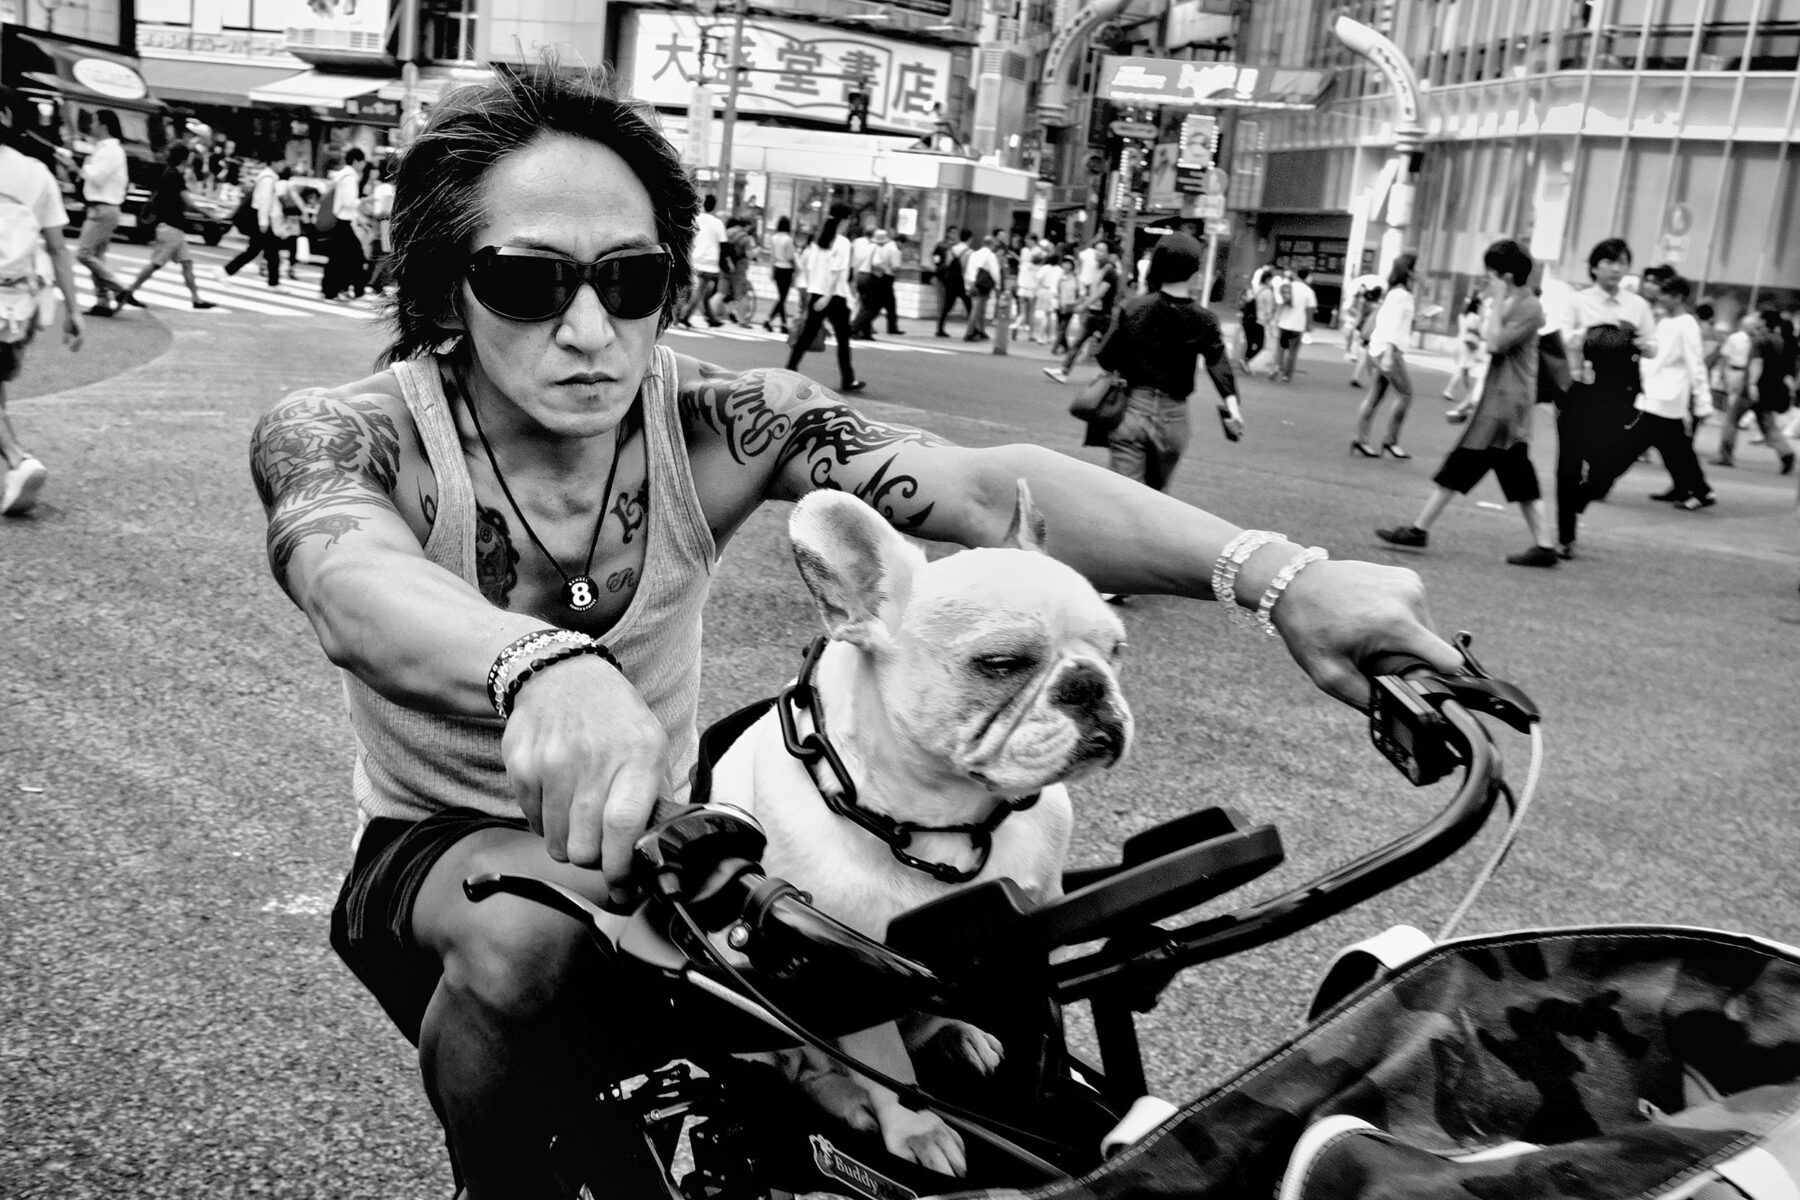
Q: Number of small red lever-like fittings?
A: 0